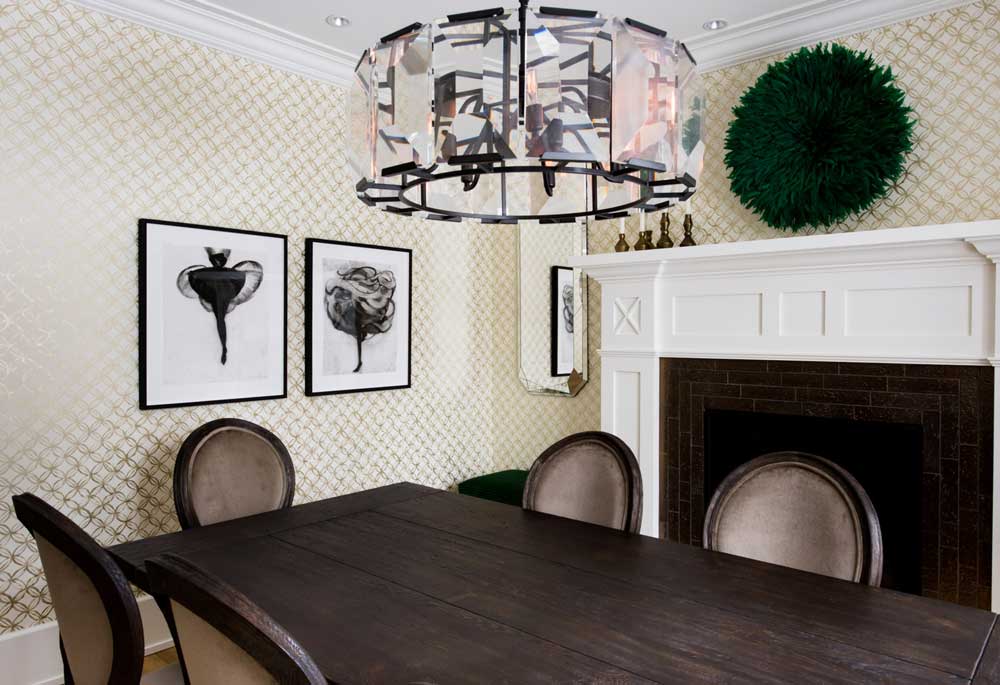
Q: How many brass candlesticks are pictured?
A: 5